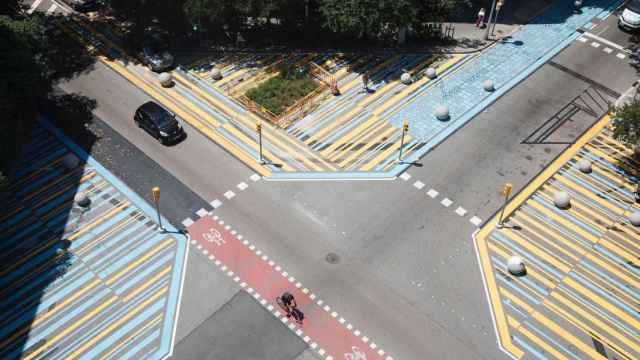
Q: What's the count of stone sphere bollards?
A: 12